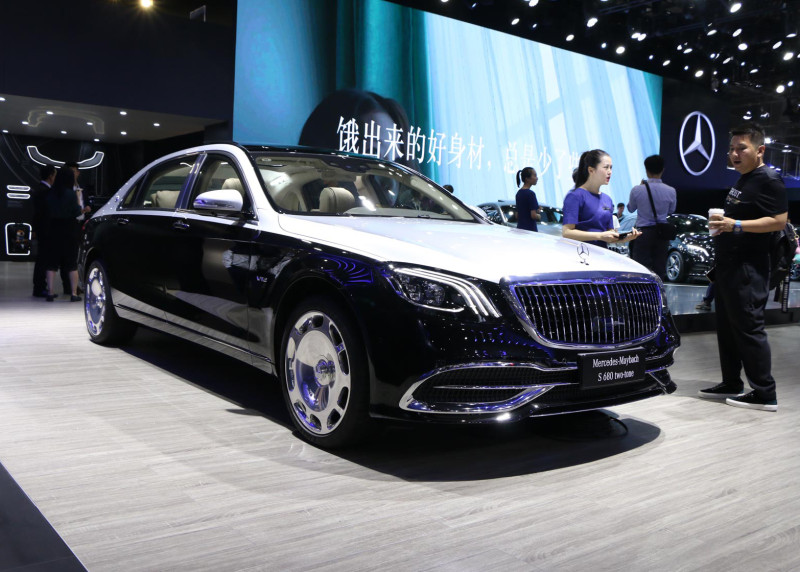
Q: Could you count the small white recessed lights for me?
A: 10